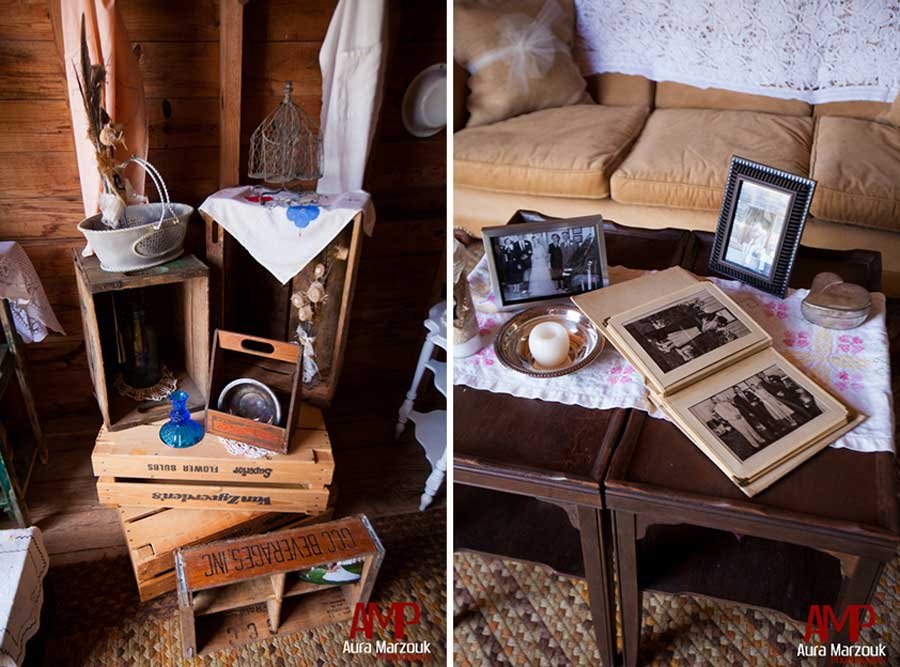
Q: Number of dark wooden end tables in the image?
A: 2